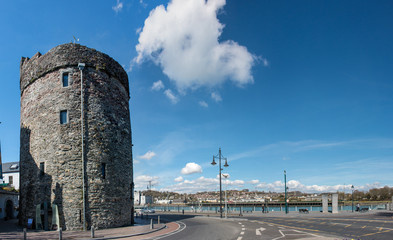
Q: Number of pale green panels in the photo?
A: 2